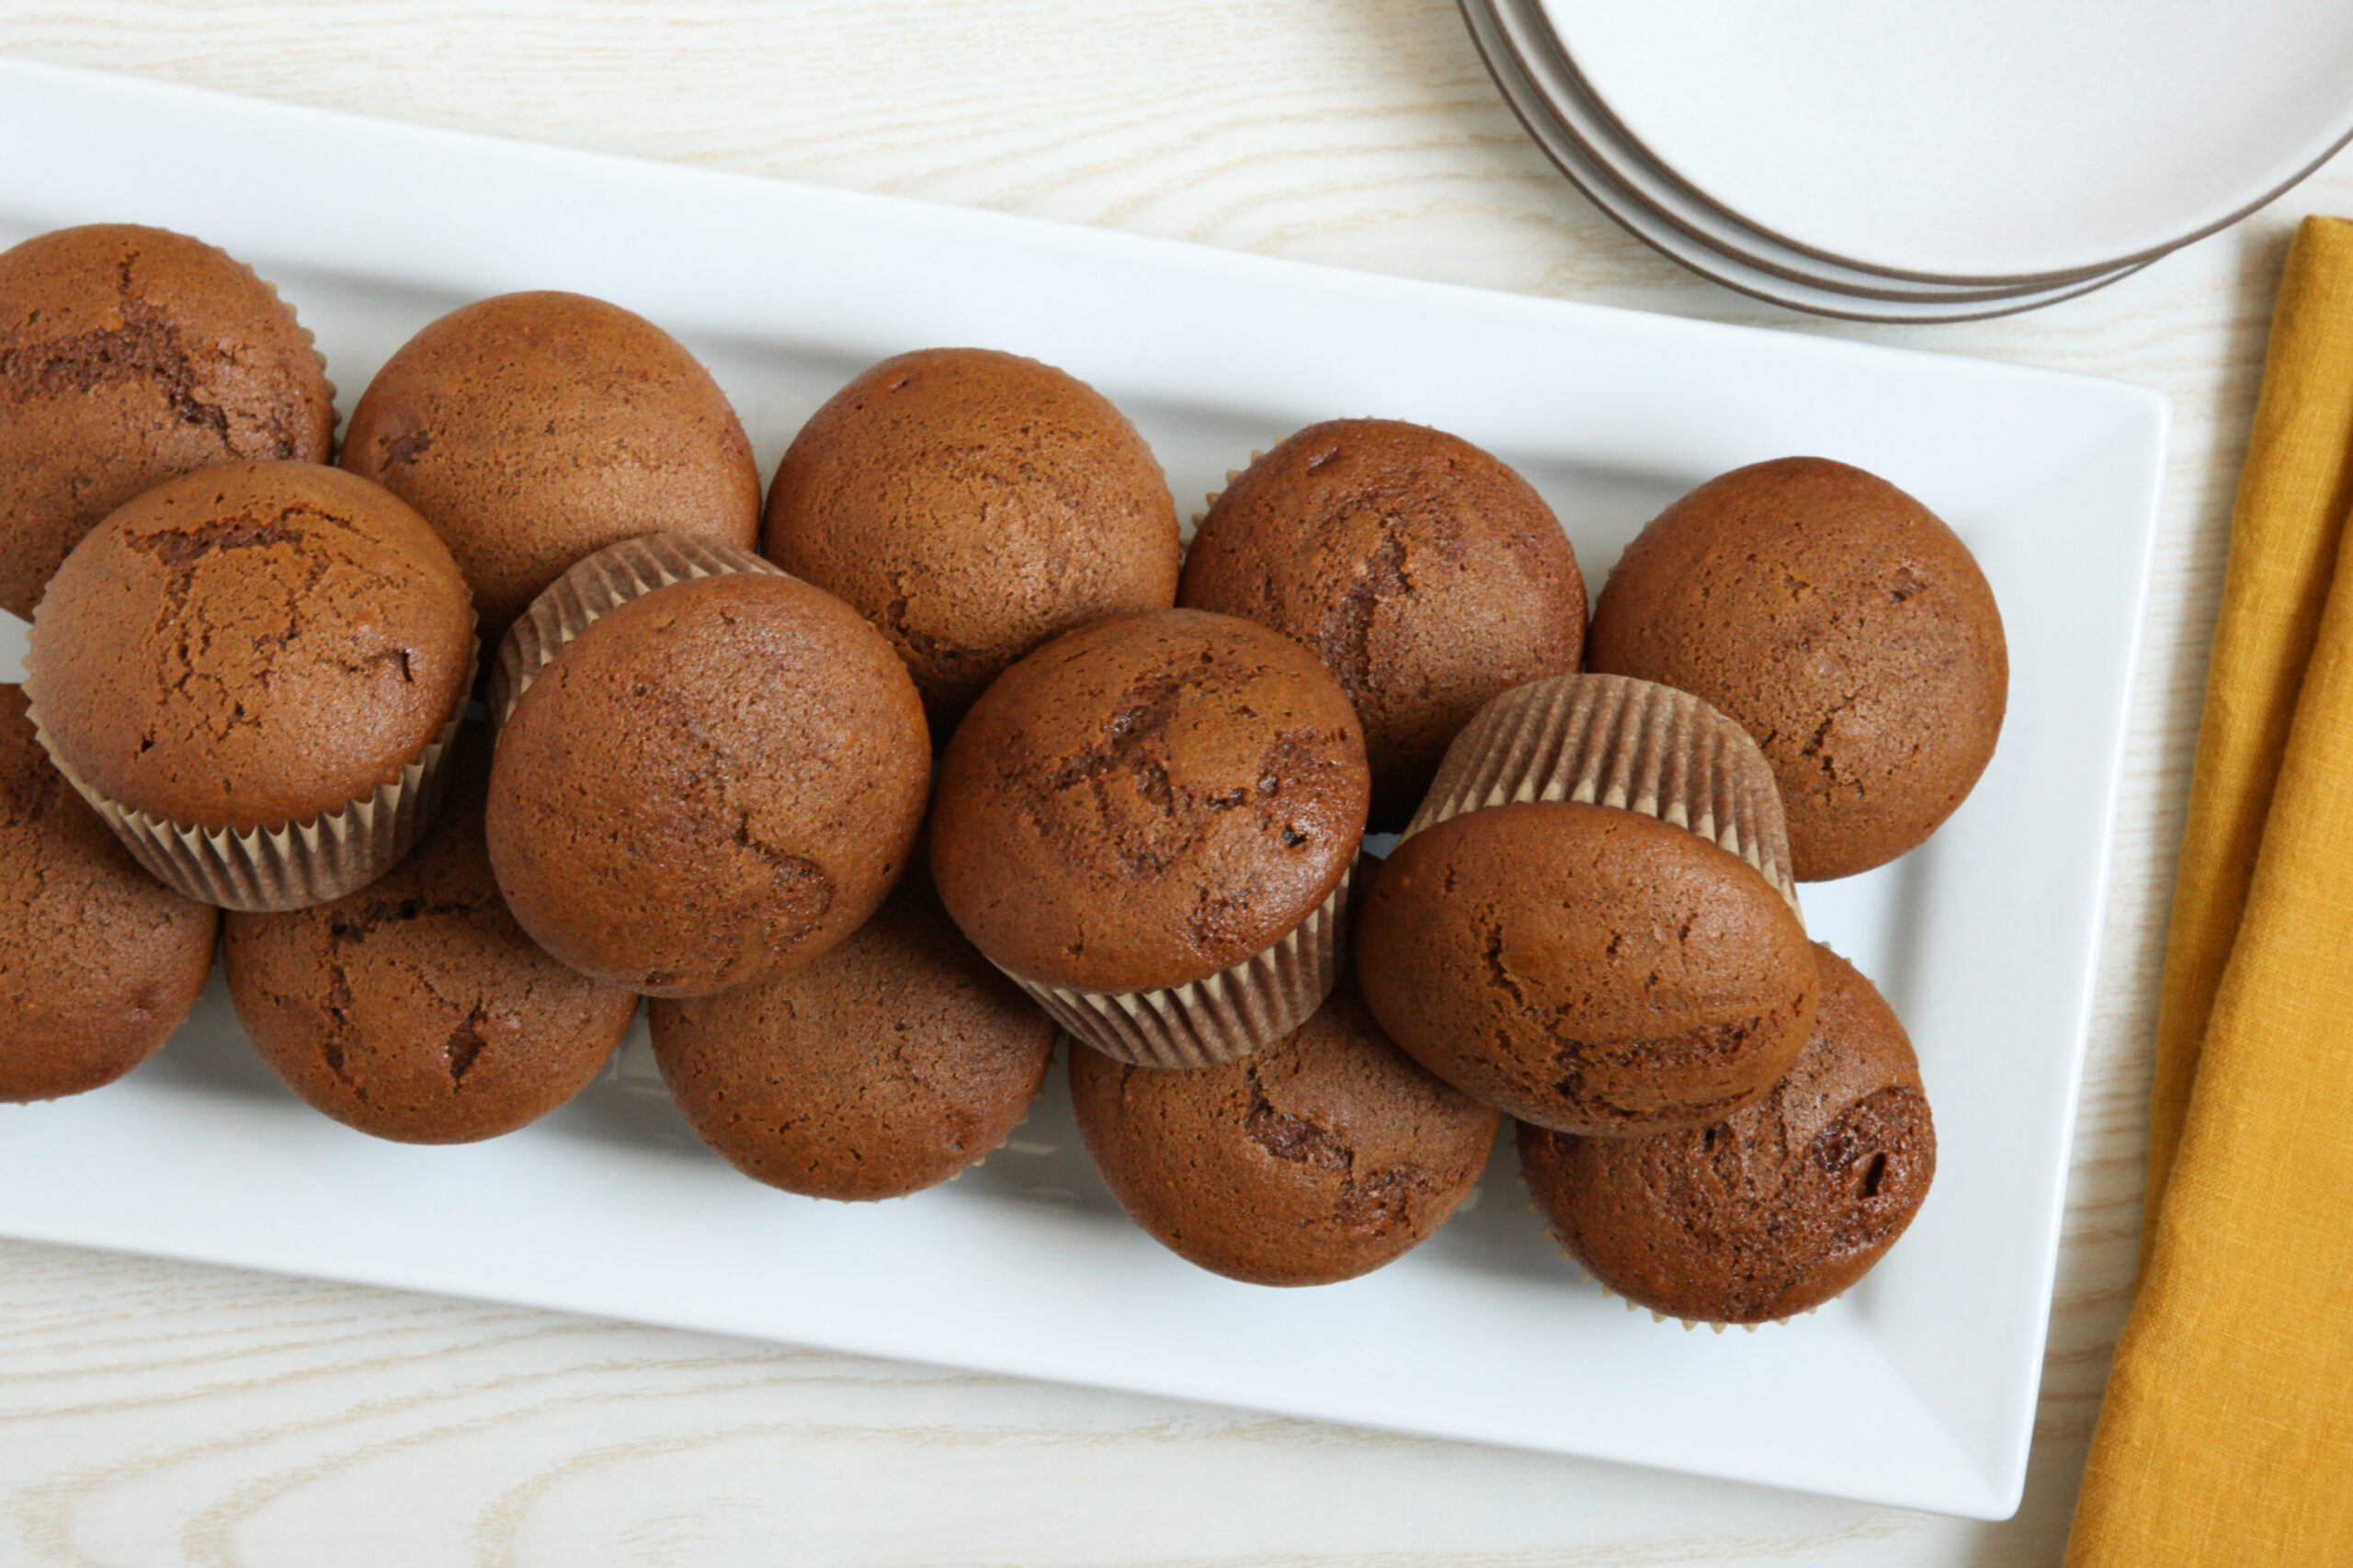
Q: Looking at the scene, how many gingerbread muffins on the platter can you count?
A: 14